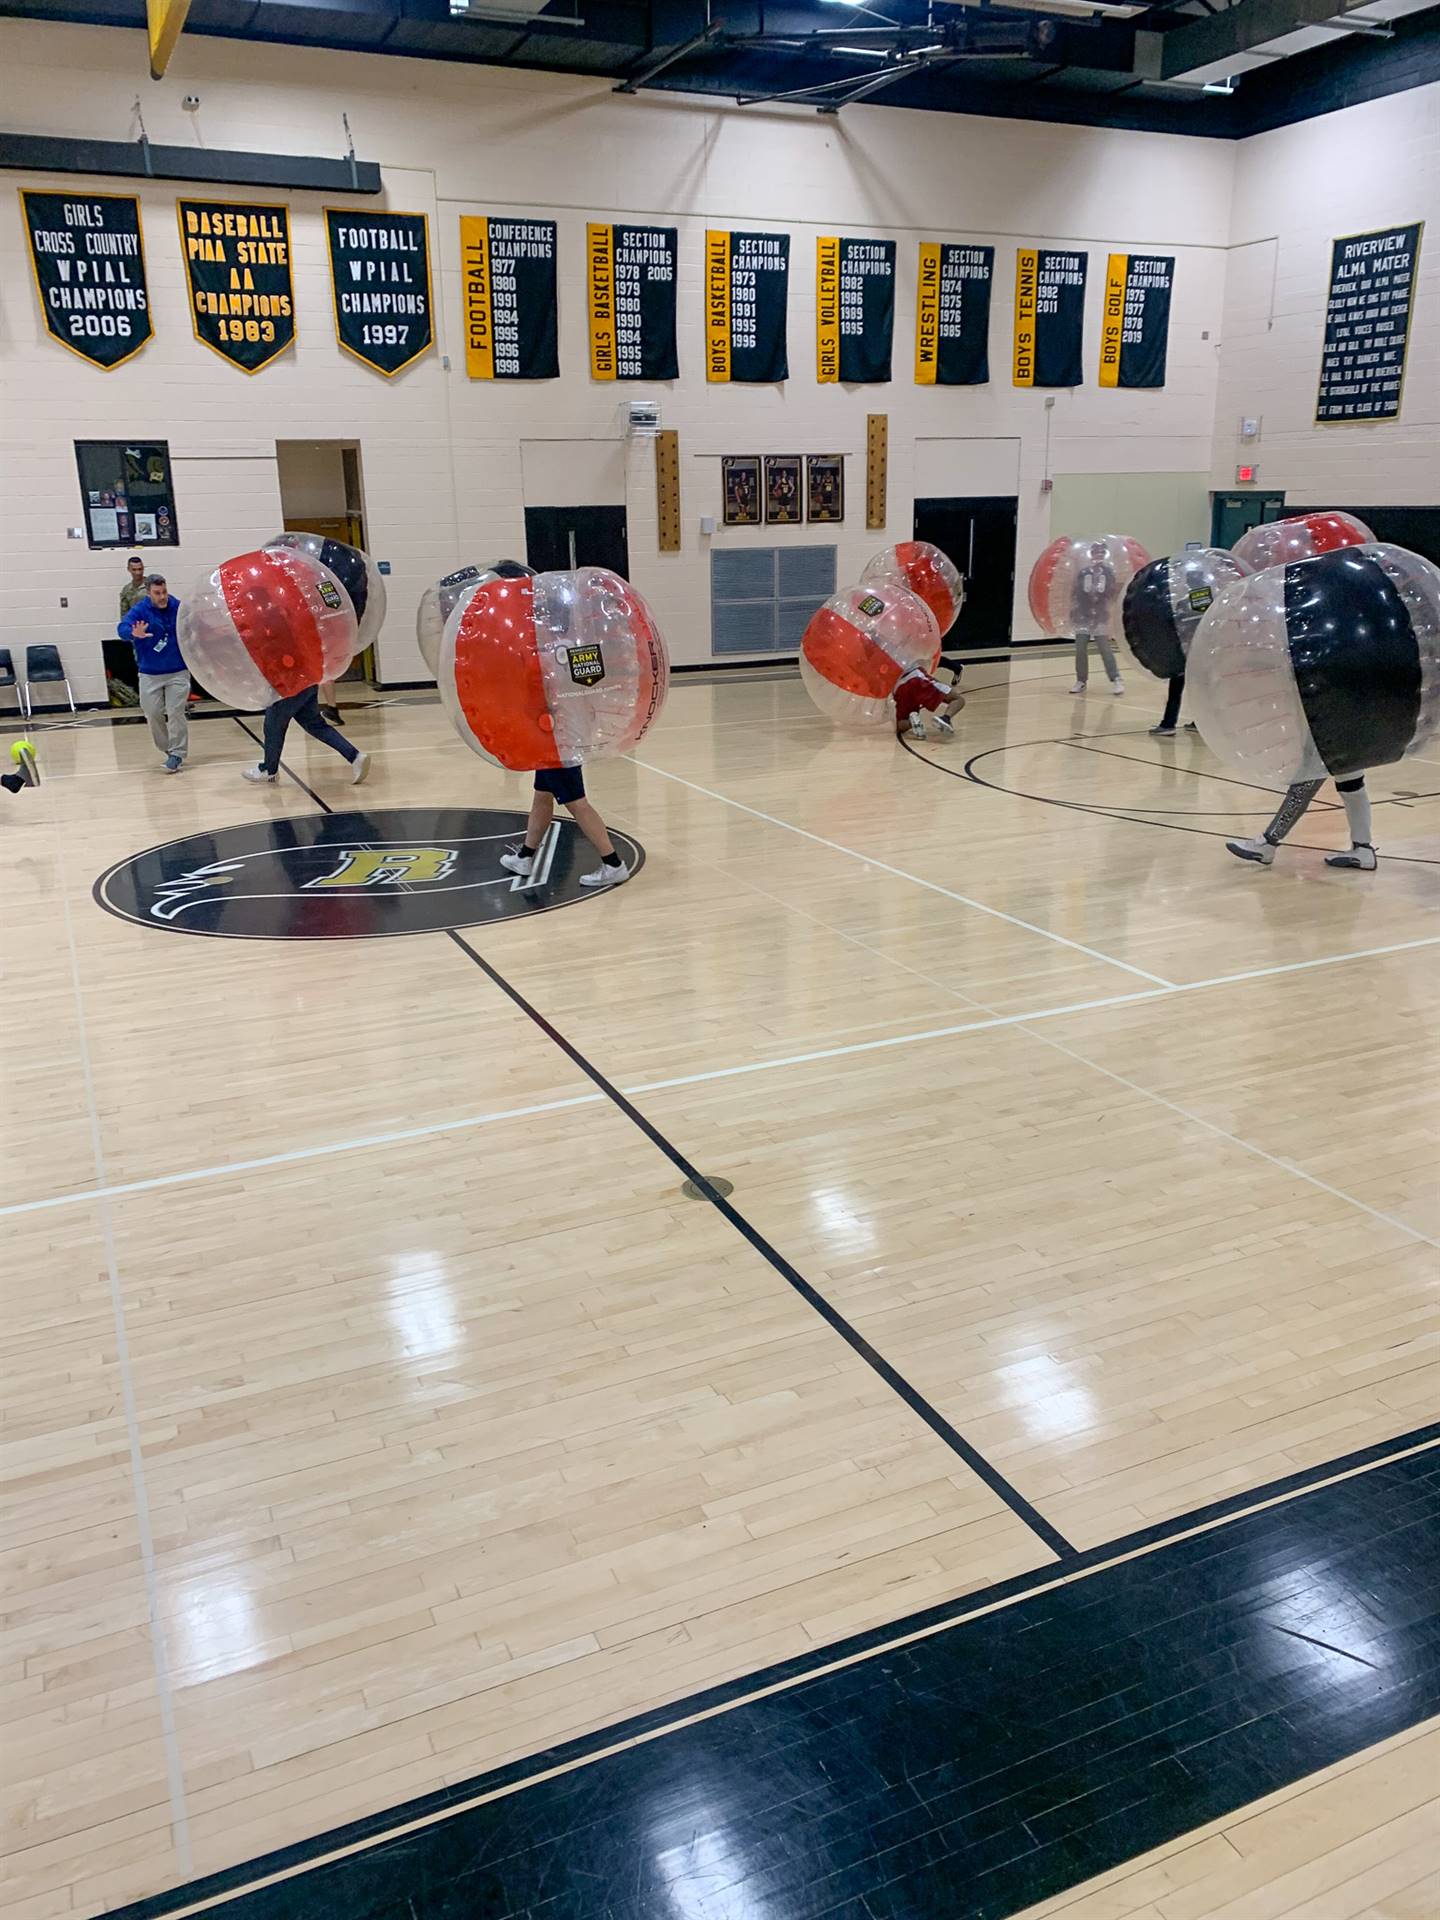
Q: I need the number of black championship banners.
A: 10